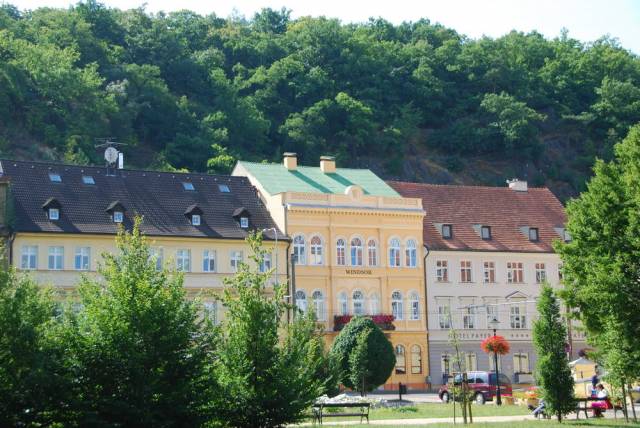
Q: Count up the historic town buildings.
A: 3